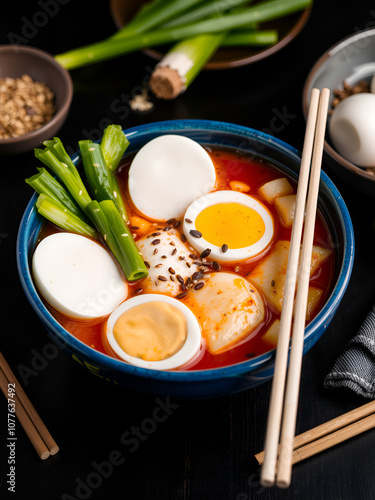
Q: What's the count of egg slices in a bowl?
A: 4